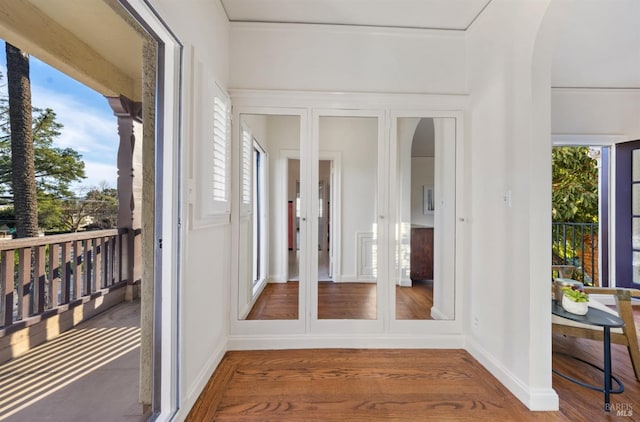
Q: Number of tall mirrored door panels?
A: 3